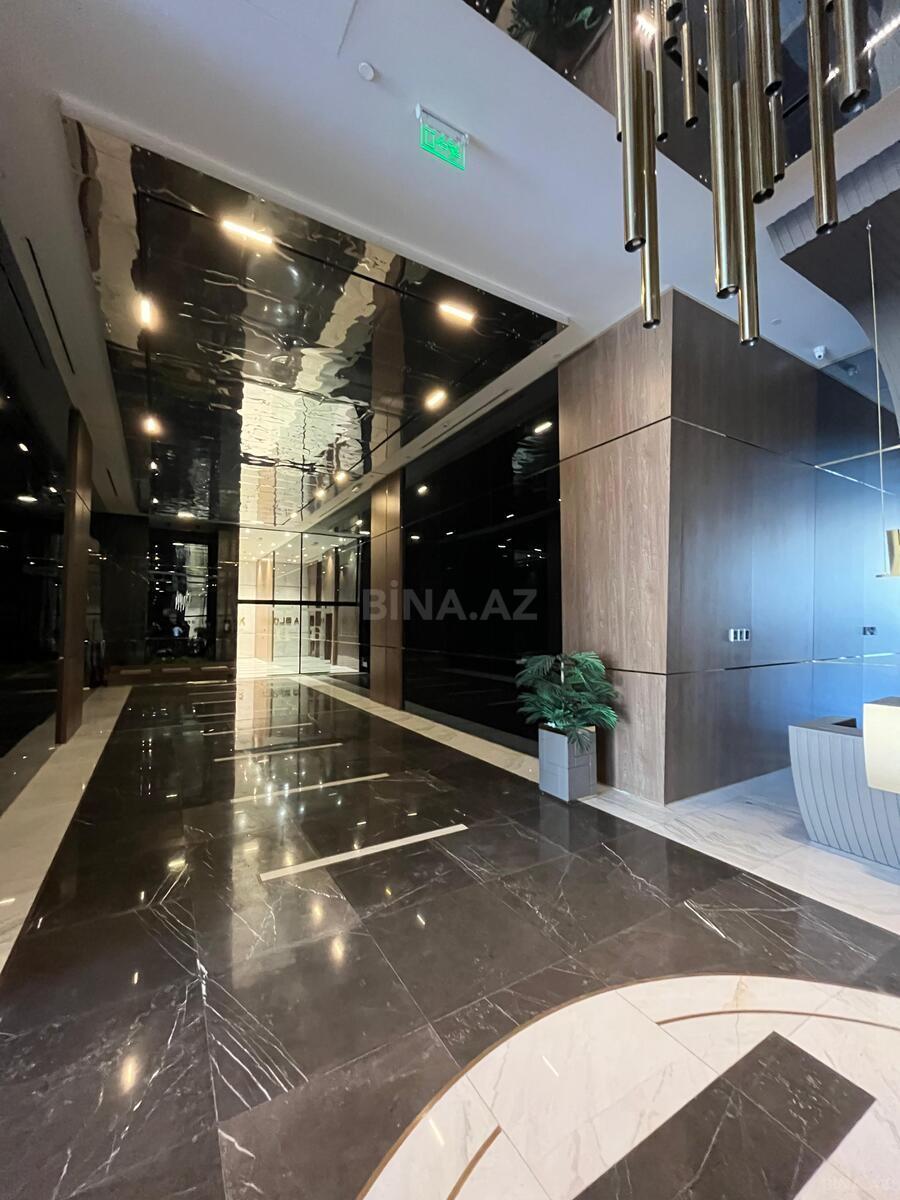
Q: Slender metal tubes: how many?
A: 15